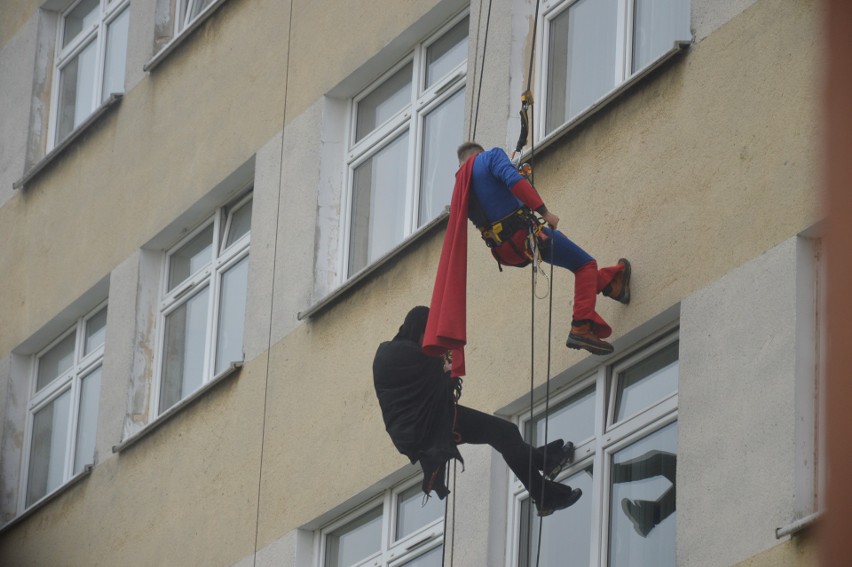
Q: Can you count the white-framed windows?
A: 8